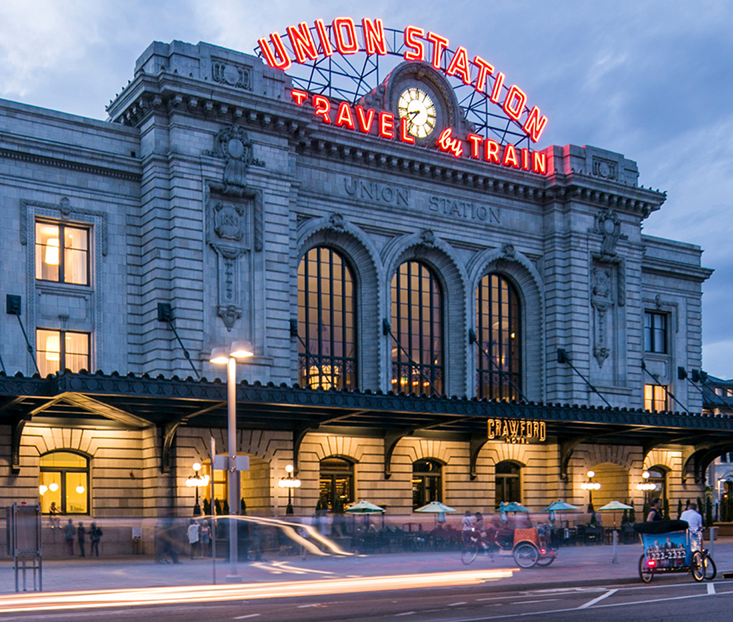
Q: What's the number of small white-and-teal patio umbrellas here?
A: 5